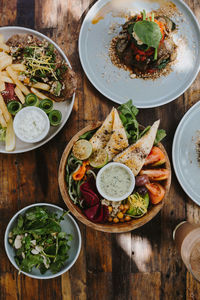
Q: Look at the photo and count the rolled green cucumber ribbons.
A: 4